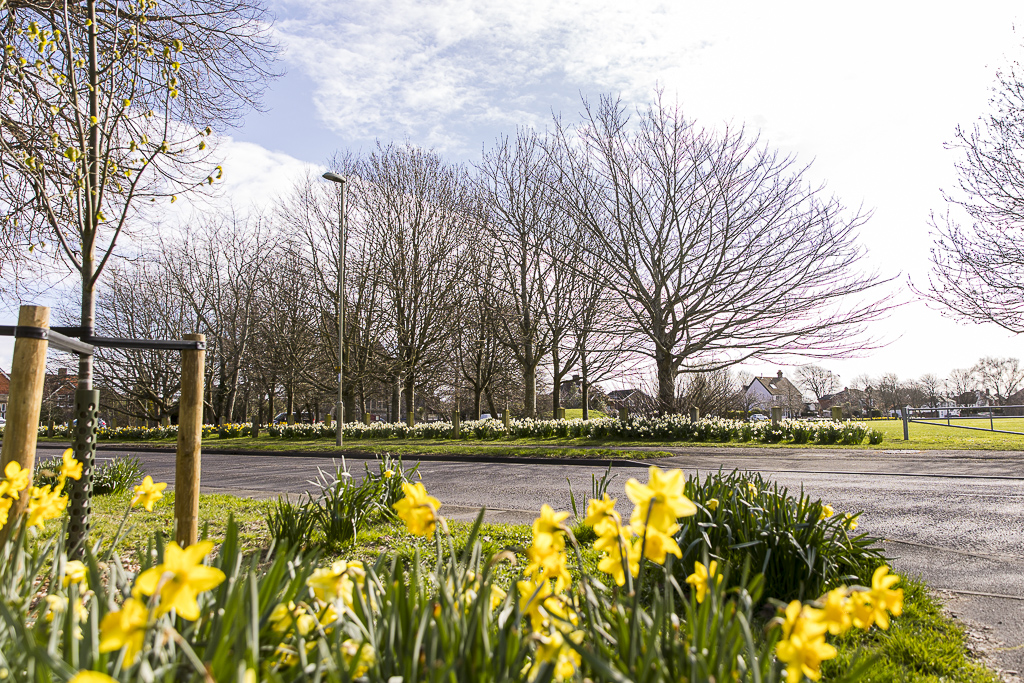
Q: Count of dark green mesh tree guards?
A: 1